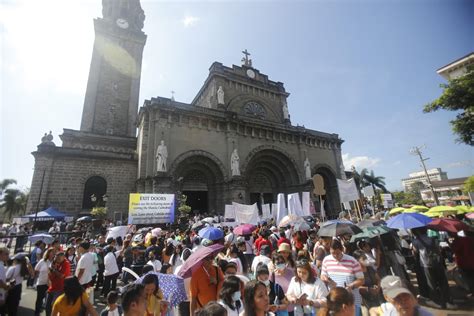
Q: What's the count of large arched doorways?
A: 3